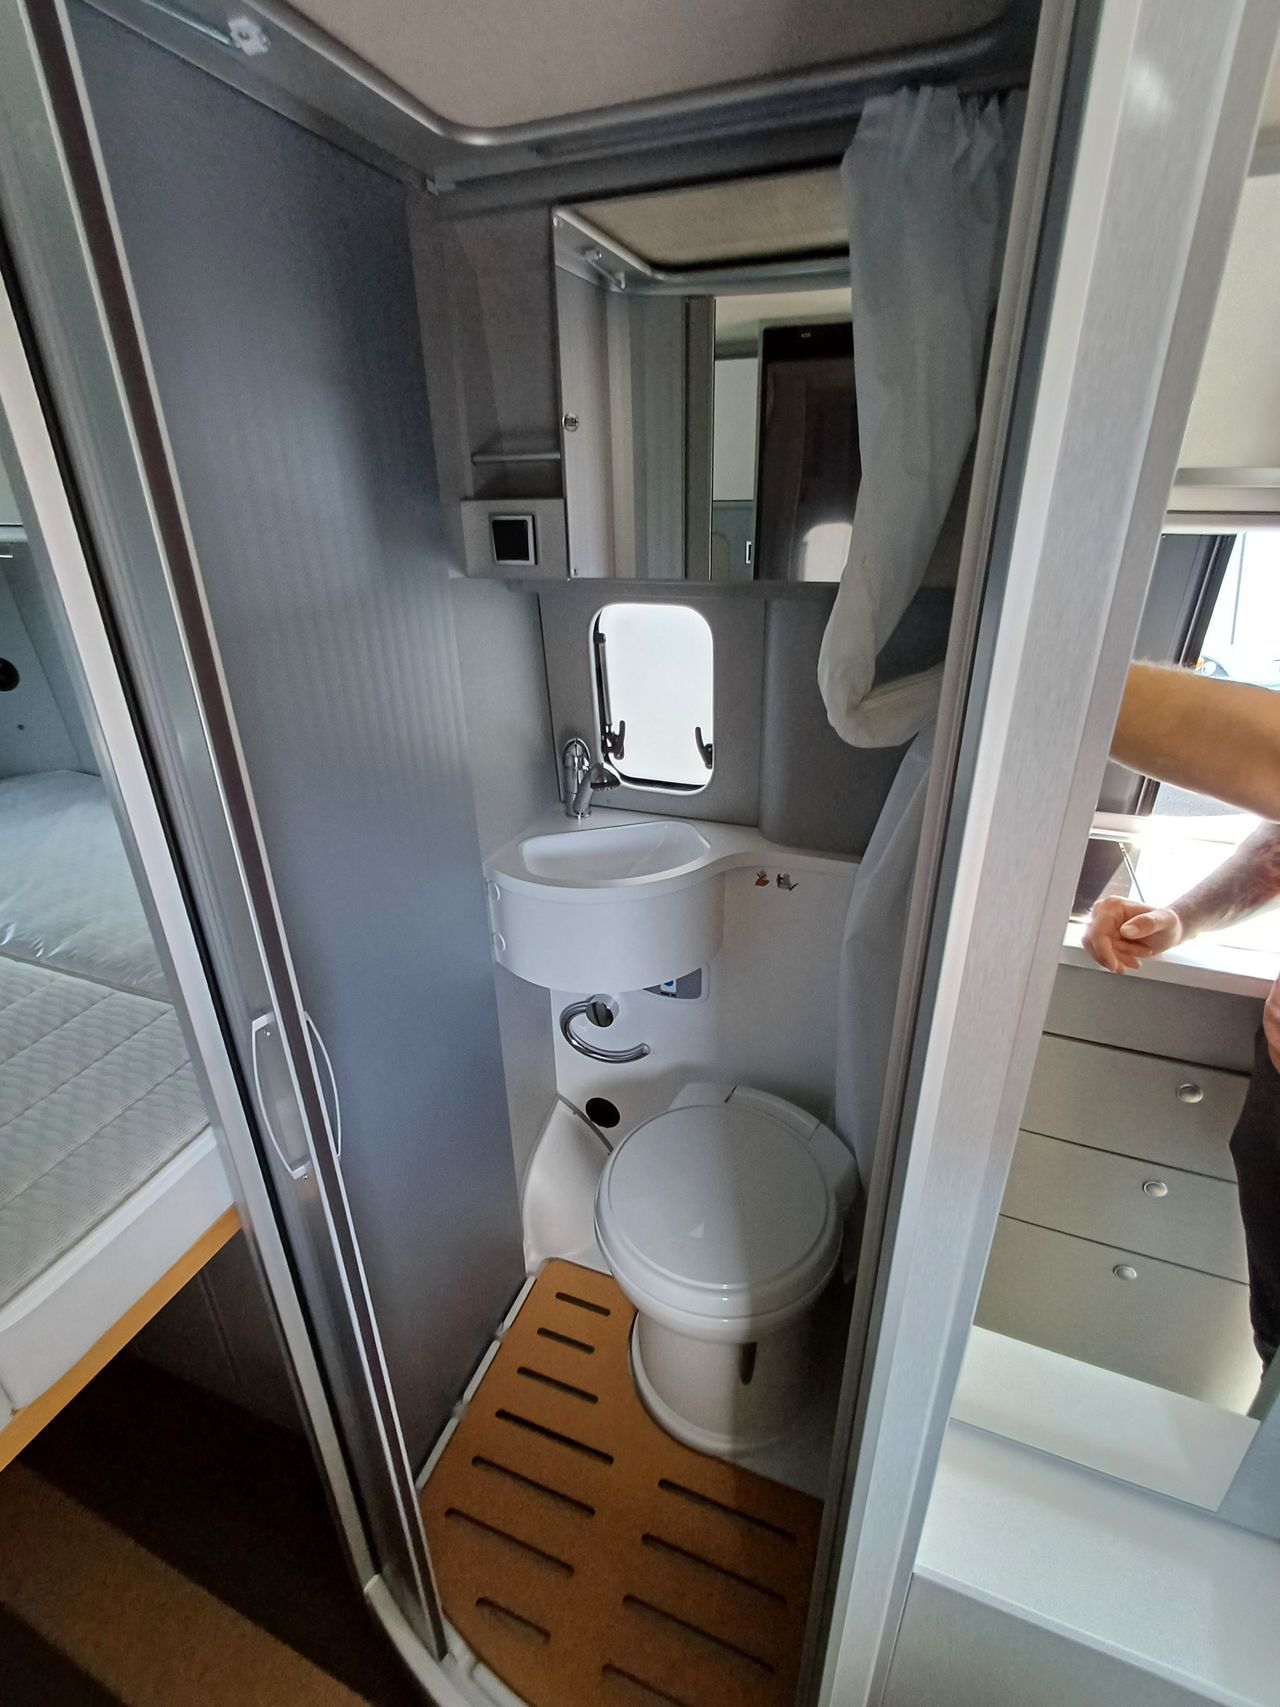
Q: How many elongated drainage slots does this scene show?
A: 11